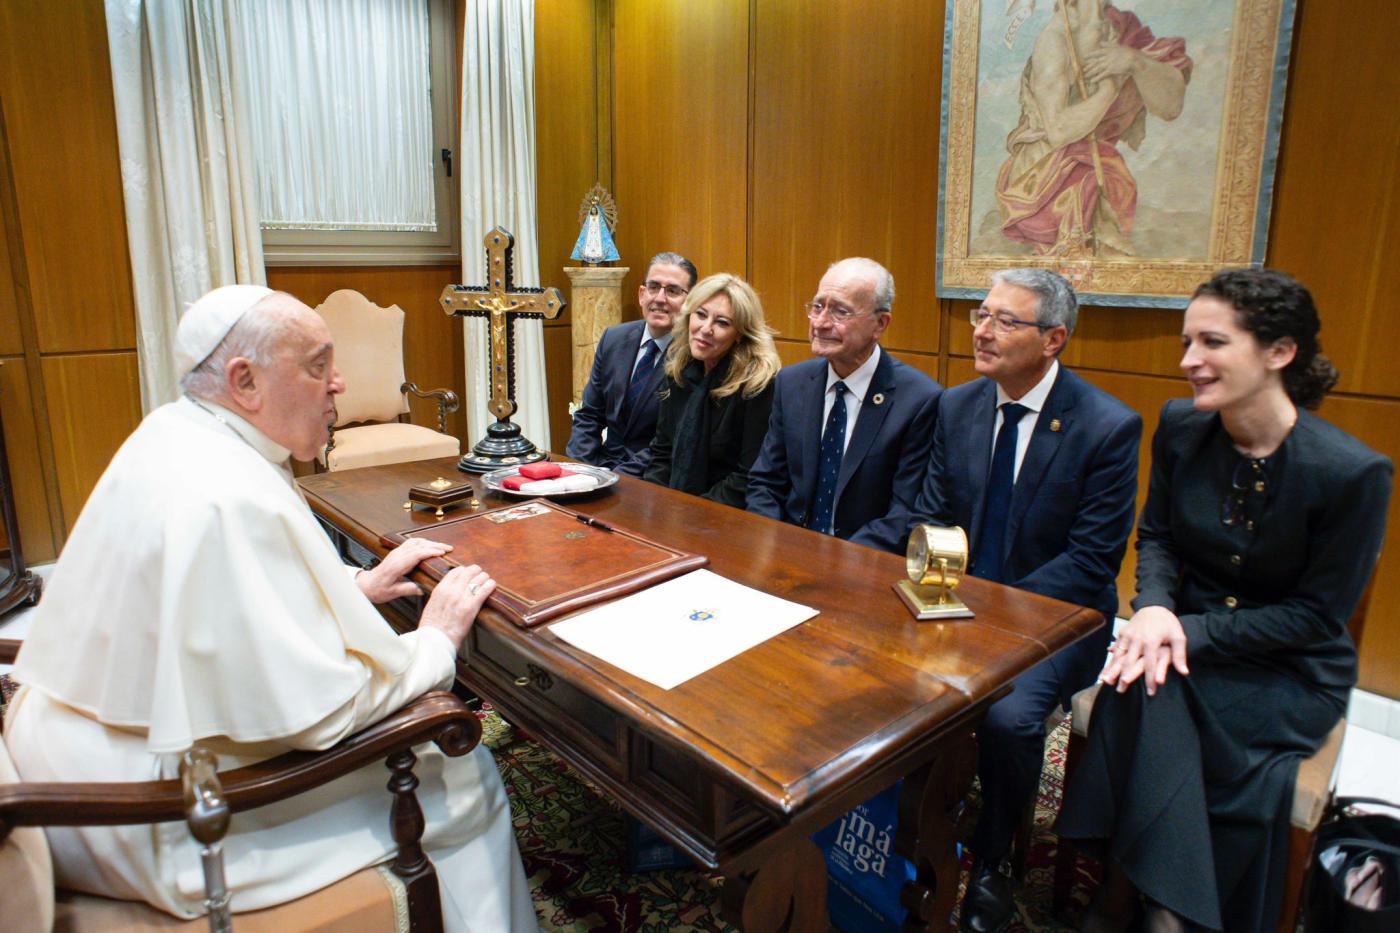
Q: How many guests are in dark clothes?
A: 5